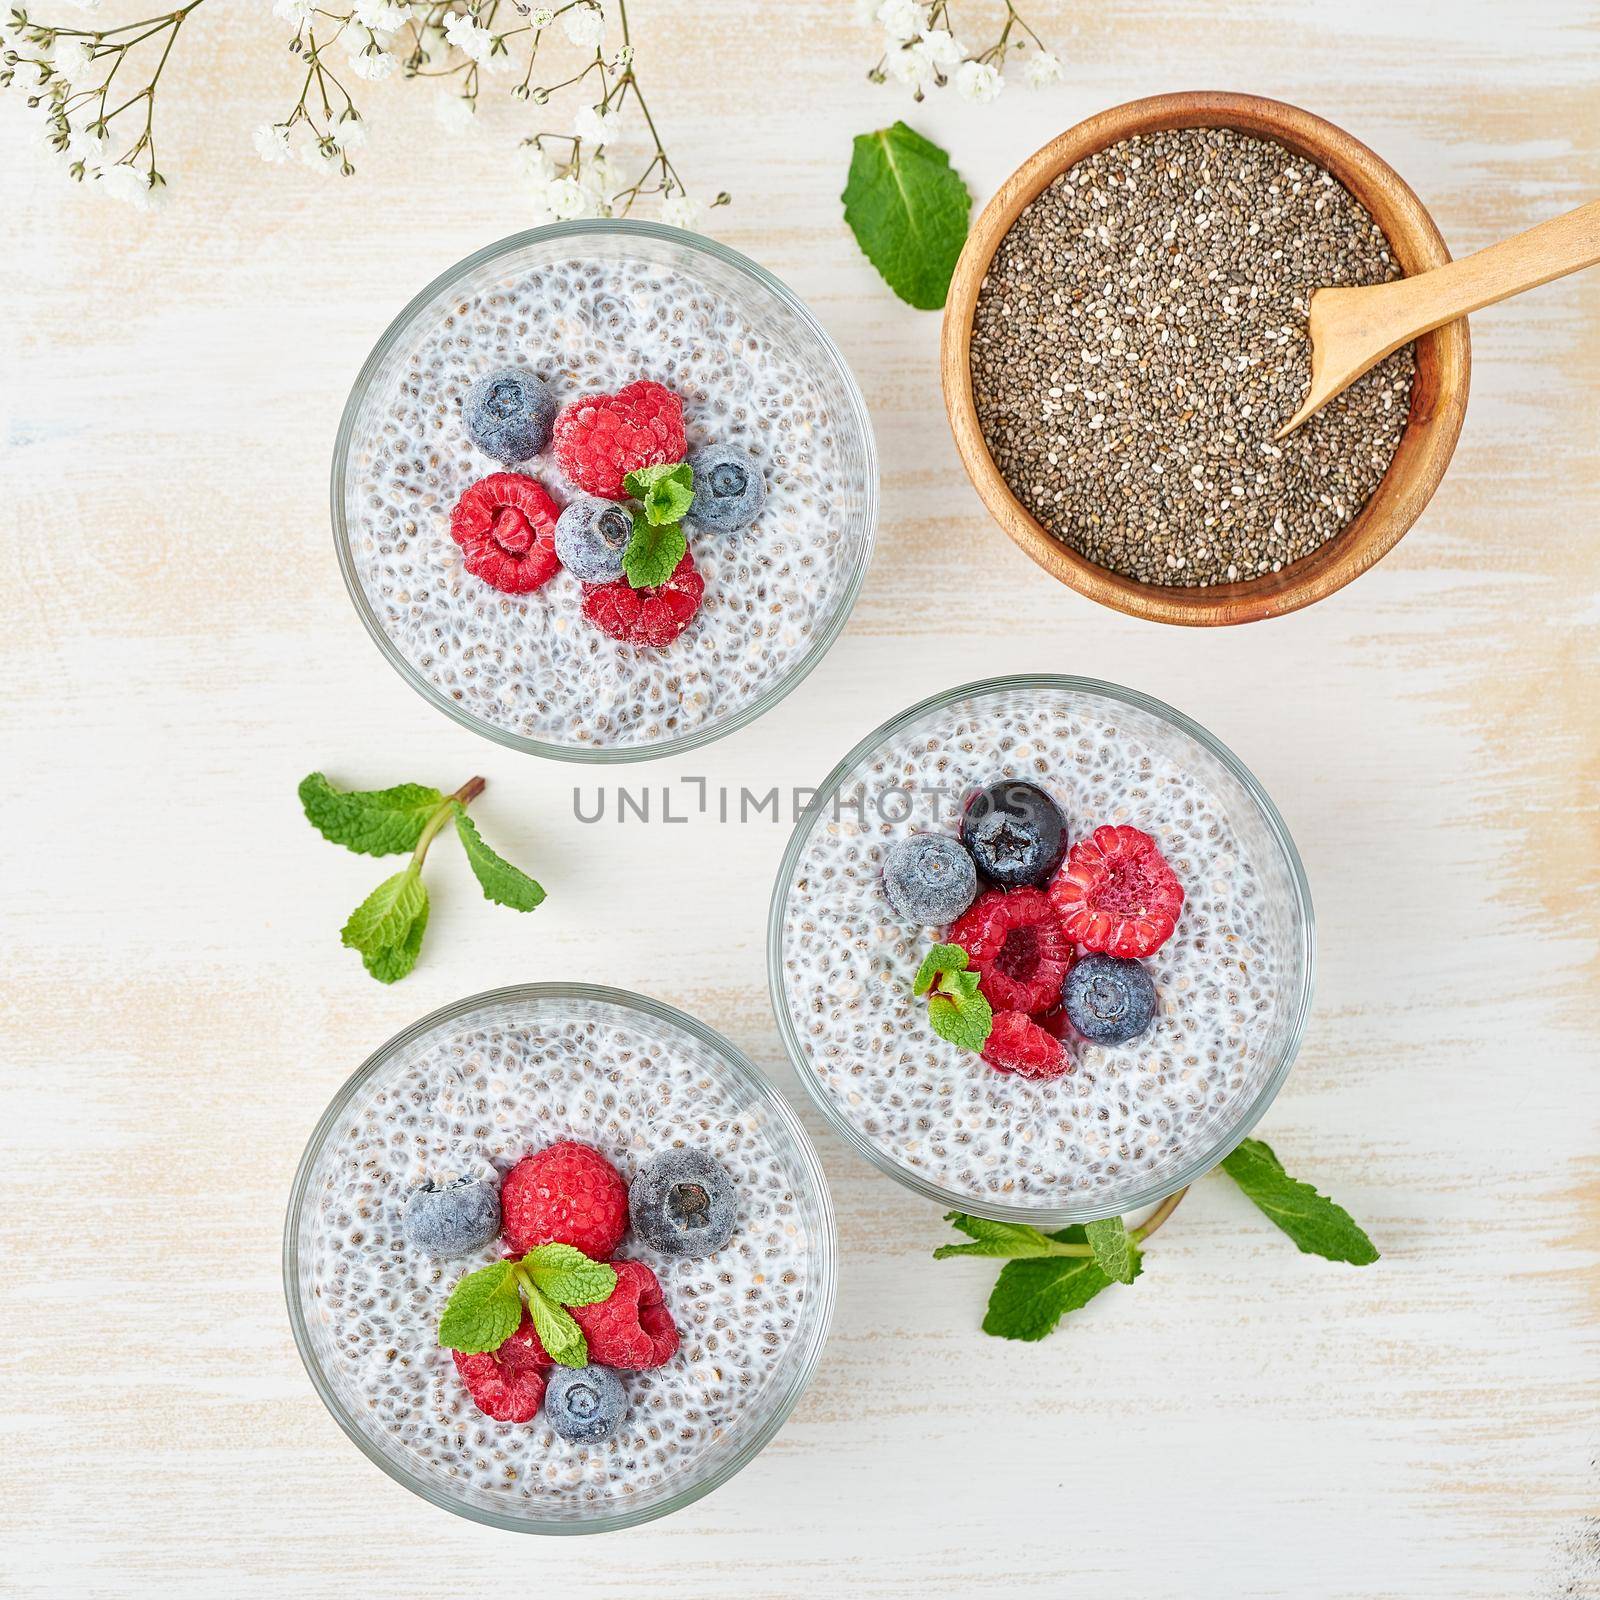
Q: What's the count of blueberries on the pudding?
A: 9